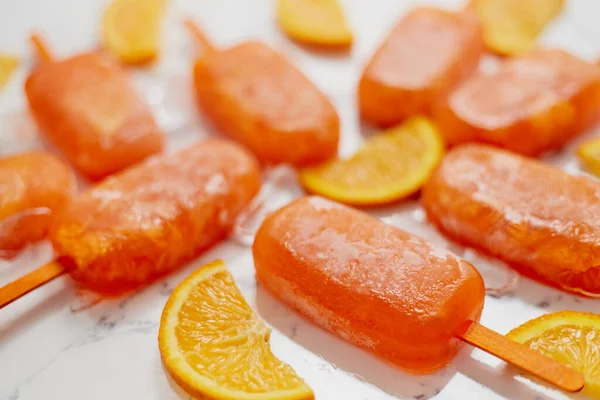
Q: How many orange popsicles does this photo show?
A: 8